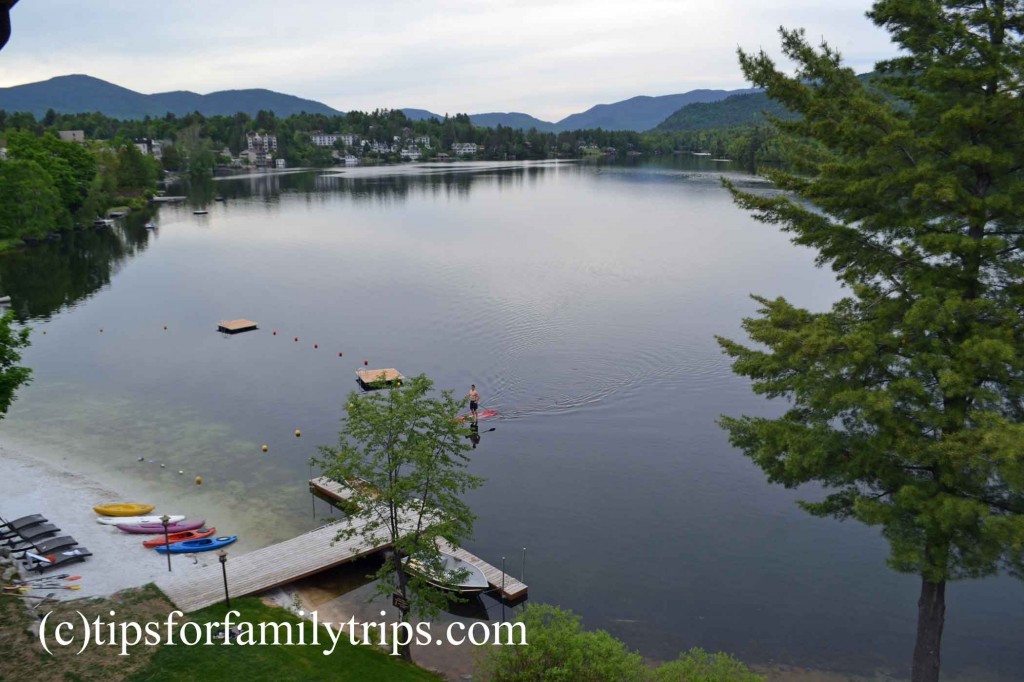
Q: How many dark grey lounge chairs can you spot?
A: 4